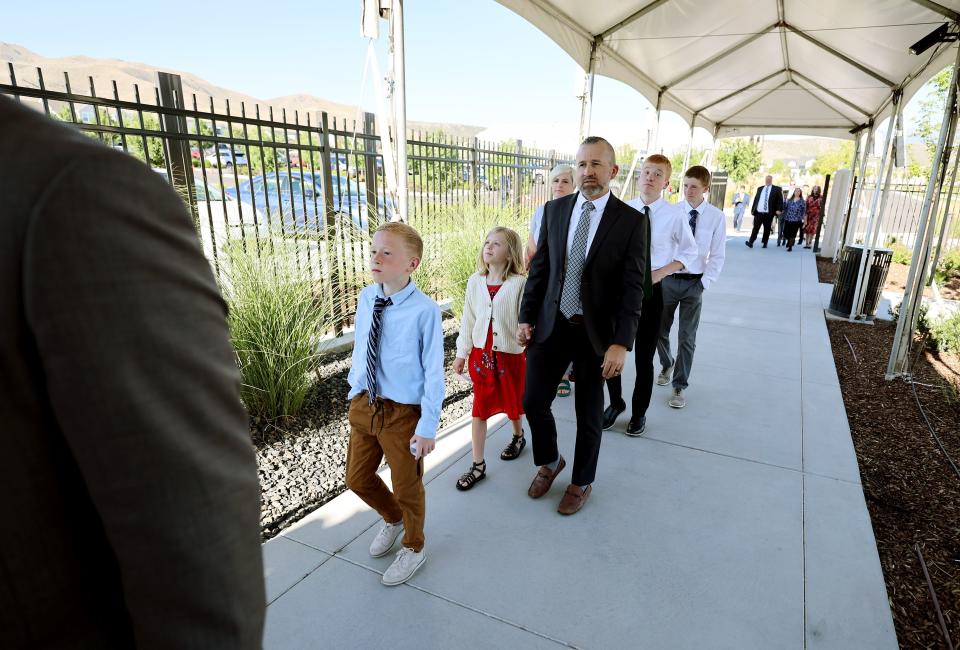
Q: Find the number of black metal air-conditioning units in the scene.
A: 0